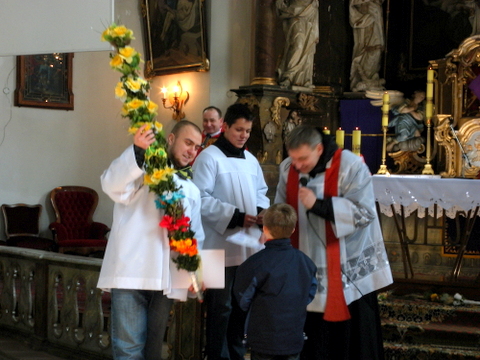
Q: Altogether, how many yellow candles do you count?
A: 5